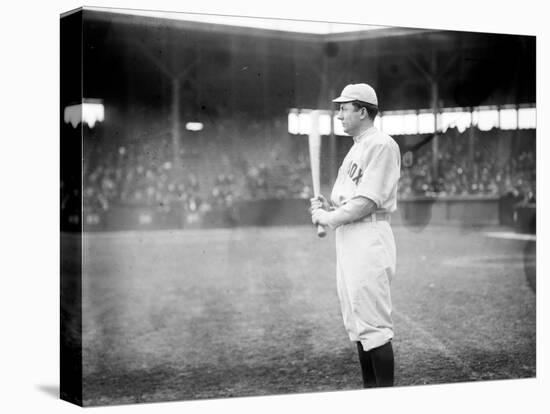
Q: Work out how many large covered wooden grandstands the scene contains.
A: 1